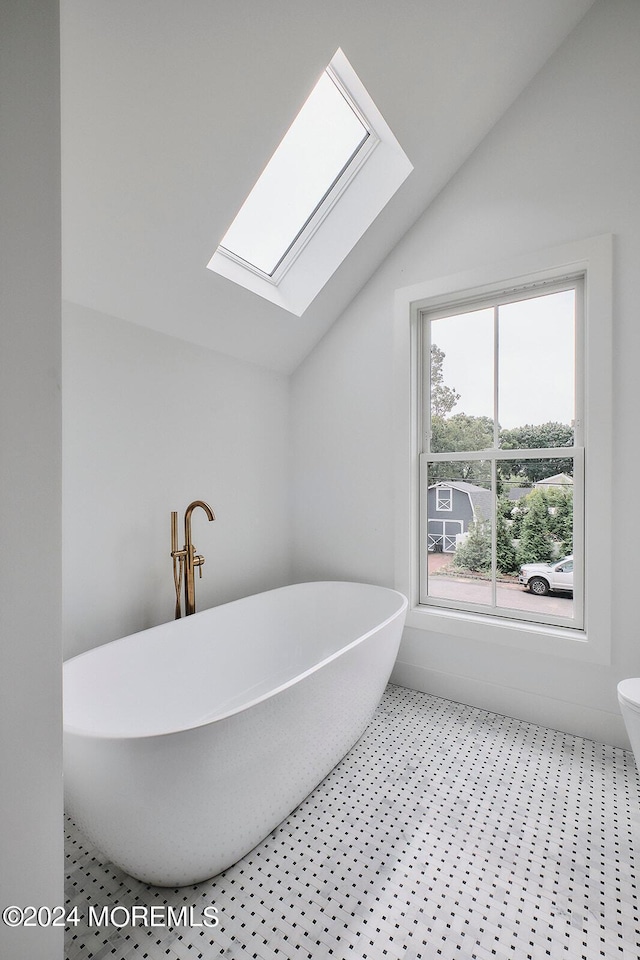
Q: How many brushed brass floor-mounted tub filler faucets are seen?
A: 1